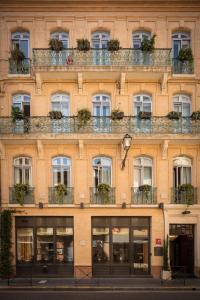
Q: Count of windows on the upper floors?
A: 15